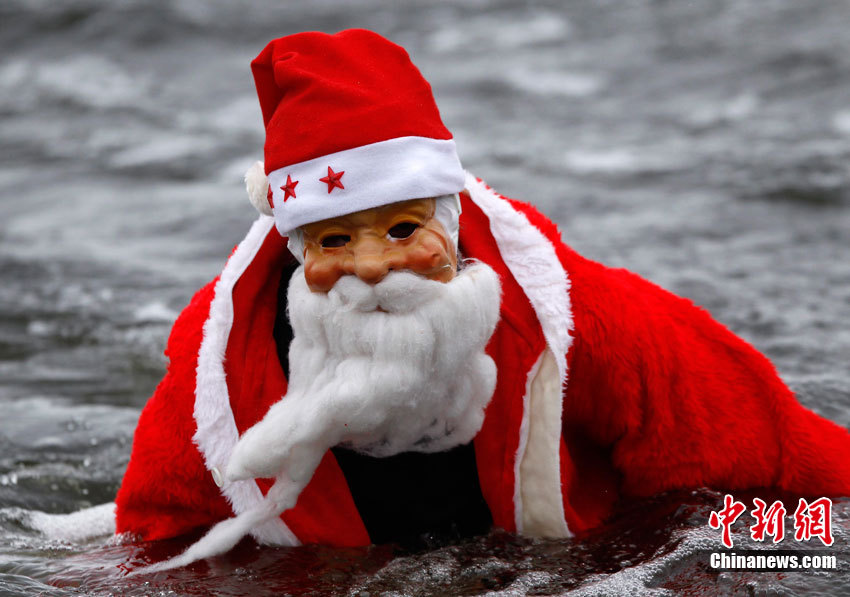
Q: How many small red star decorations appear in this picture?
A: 3